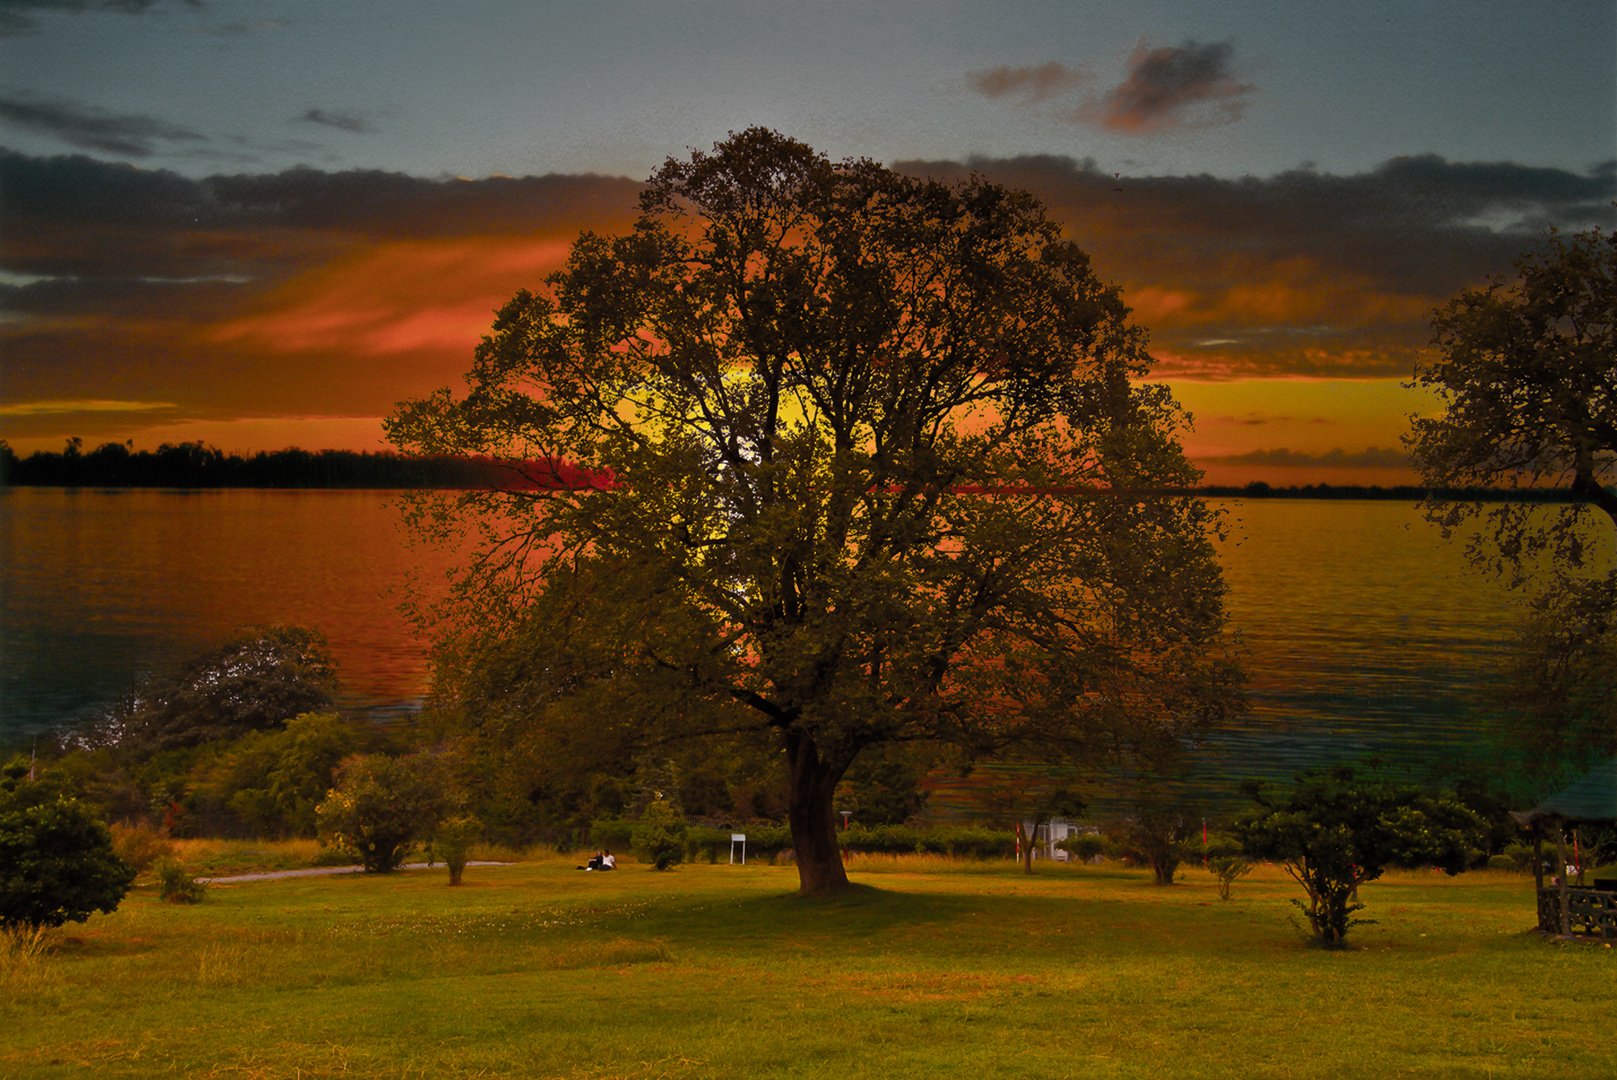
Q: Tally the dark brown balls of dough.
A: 0